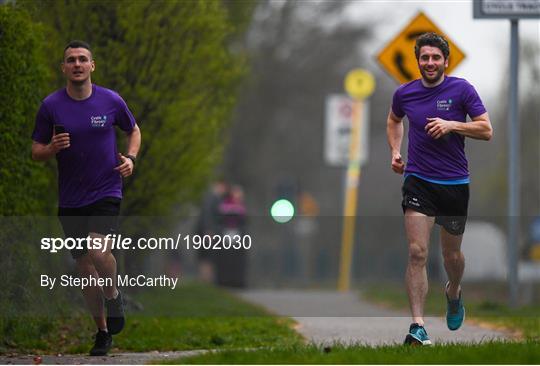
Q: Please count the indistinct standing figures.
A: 2